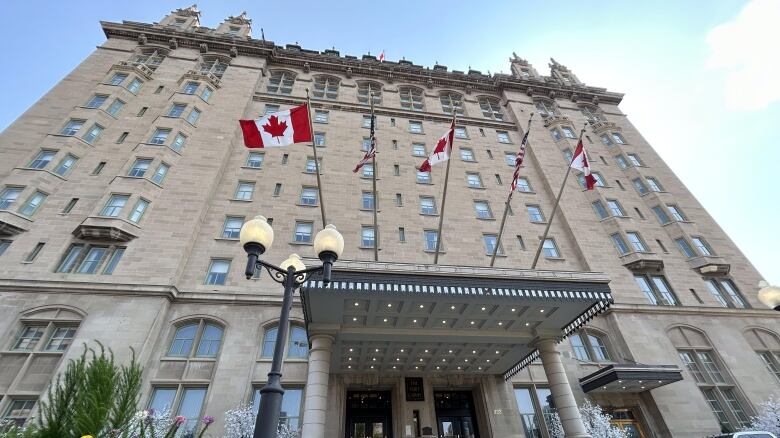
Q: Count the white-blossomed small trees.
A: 4